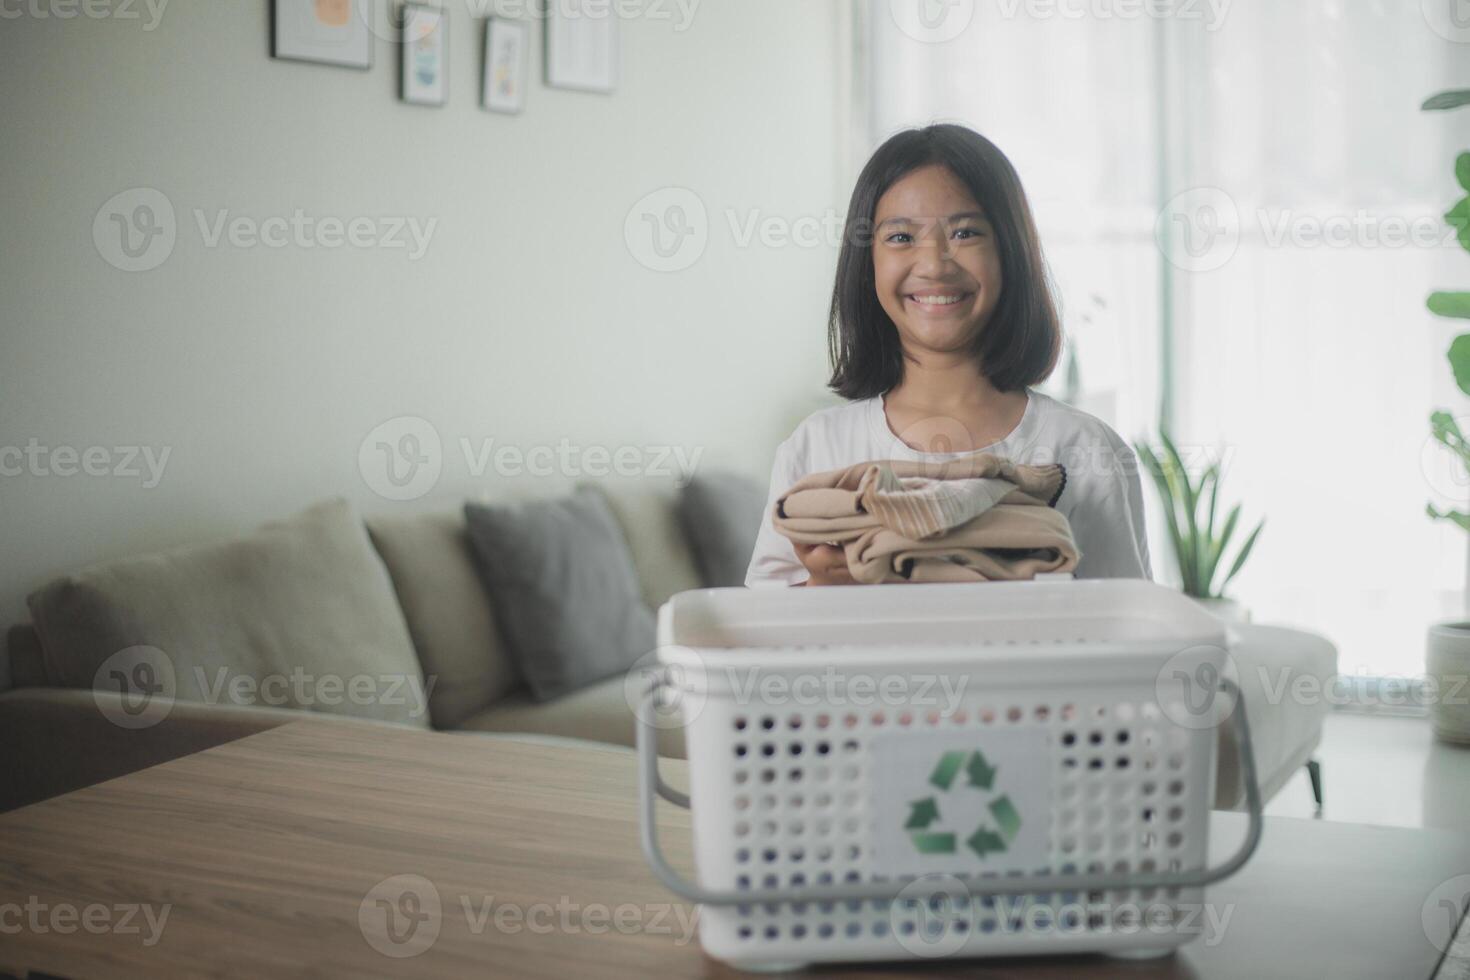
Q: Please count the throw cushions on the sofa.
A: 2